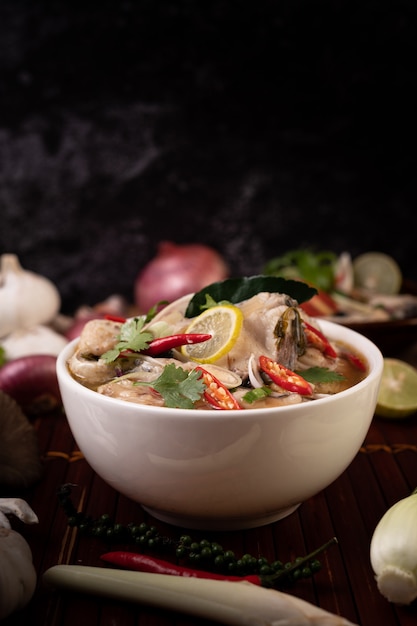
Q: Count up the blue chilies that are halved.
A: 0